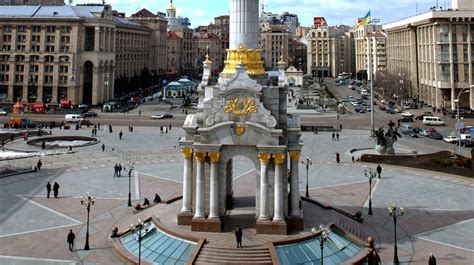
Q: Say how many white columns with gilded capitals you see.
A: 6